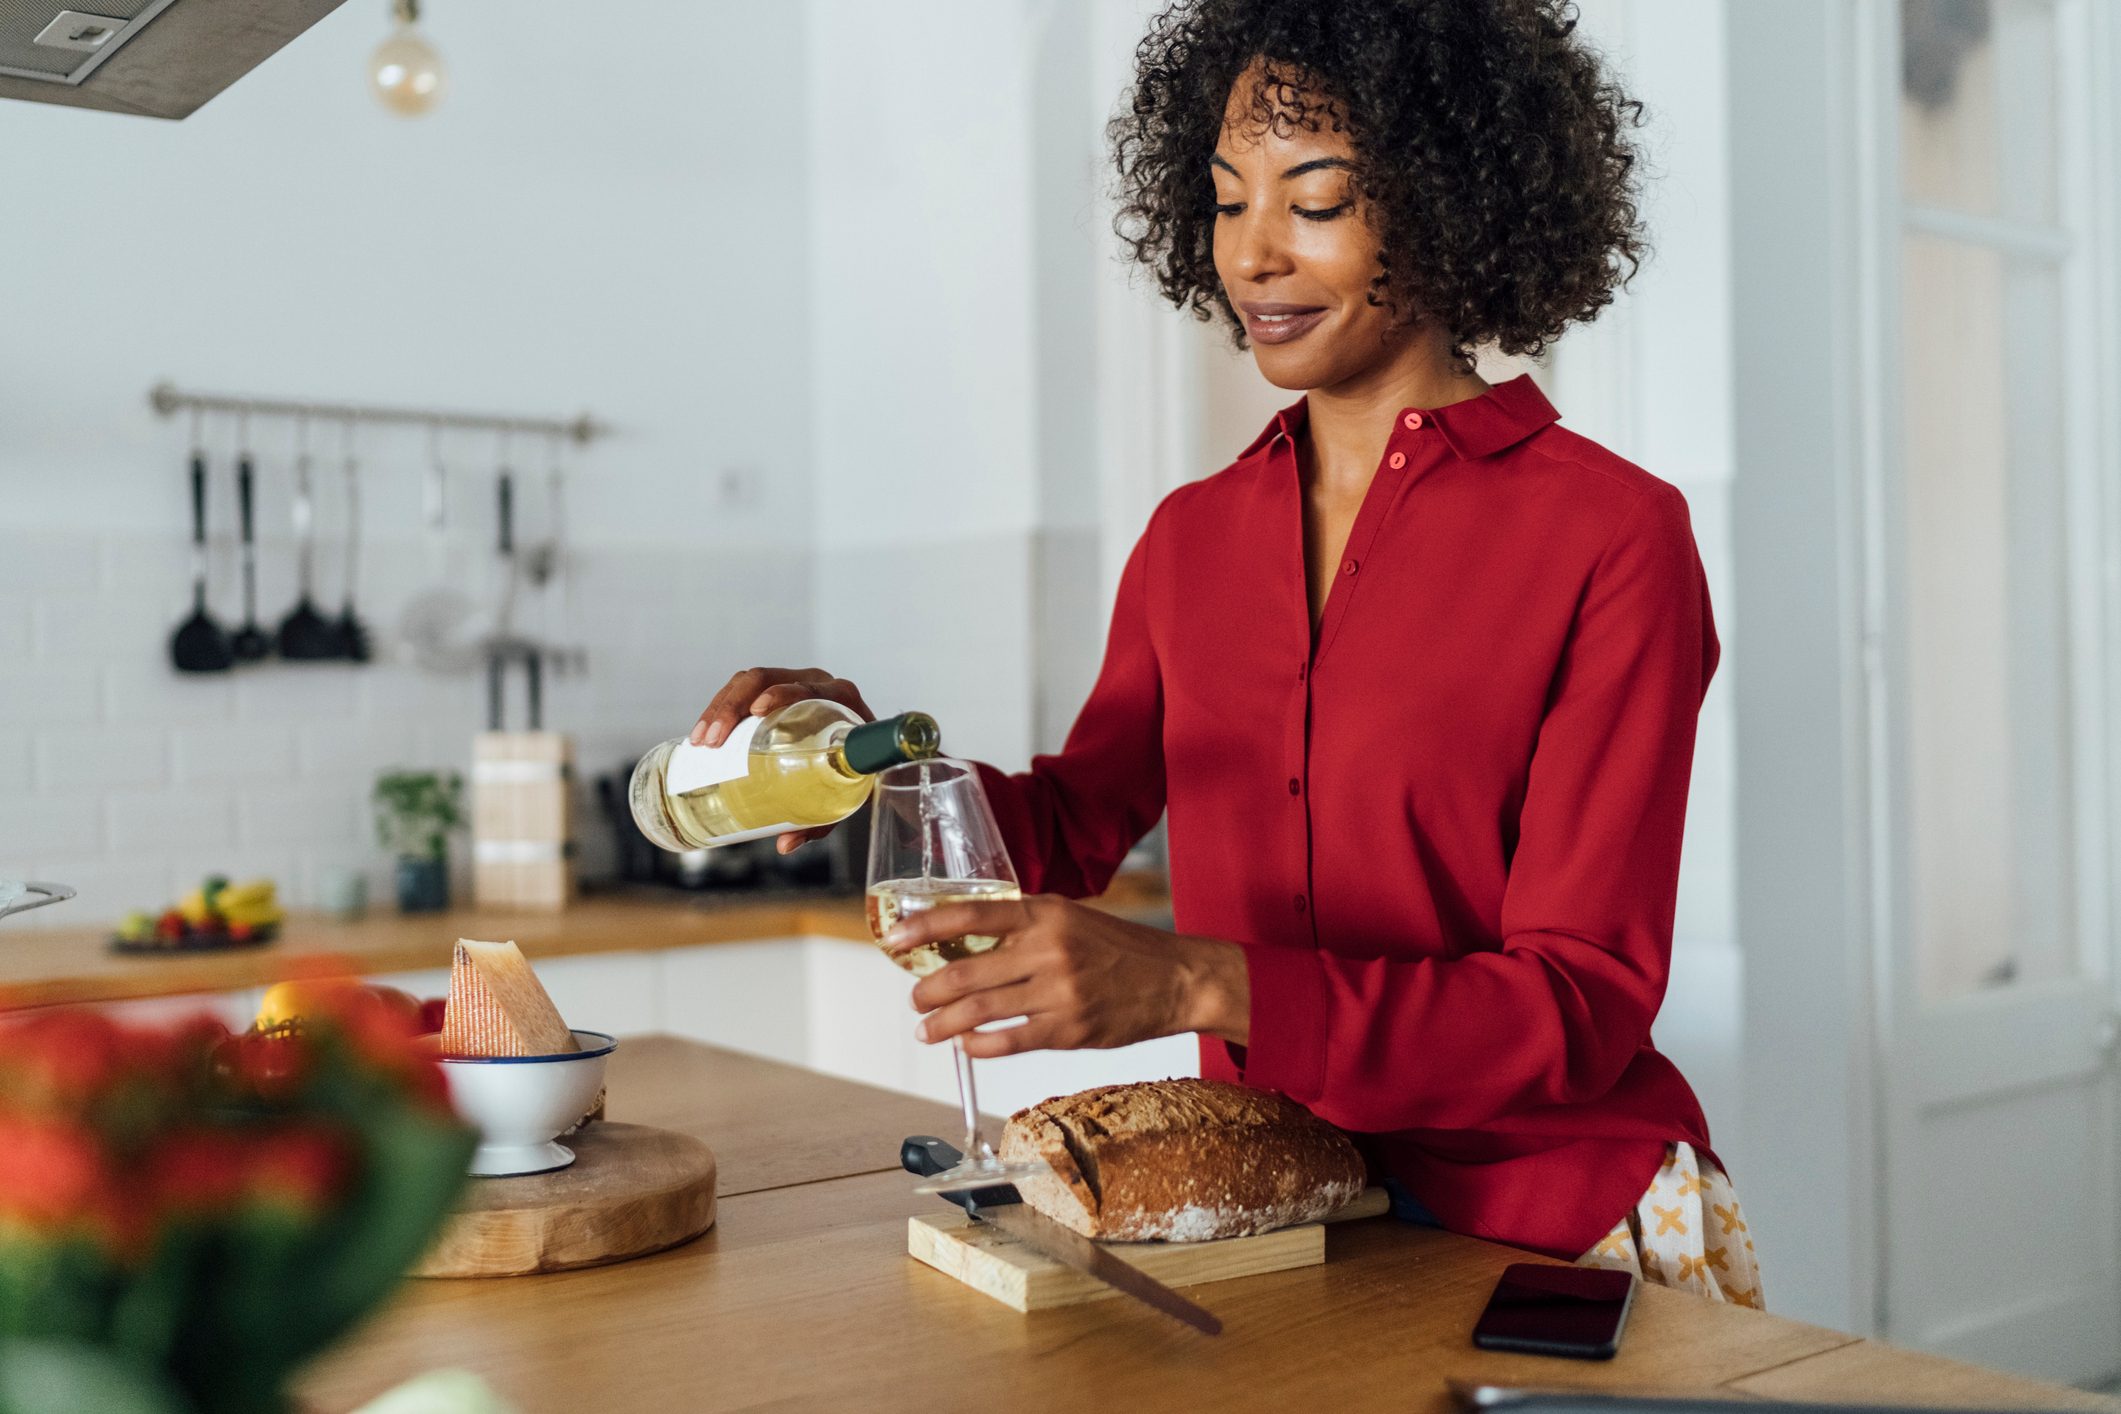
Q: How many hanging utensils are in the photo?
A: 7